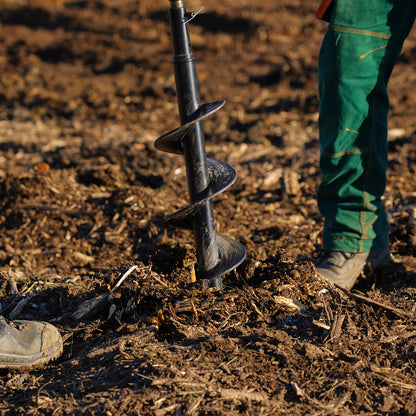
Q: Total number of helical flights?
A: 3